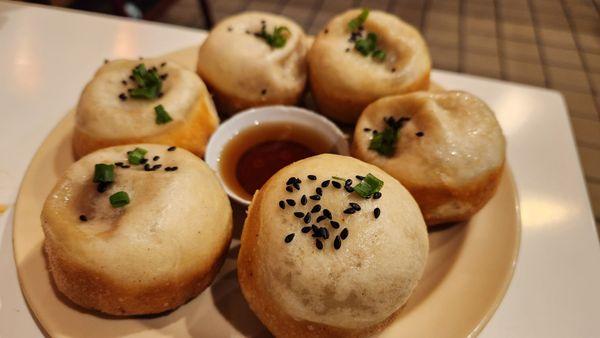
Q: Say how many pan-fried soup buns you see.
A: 6